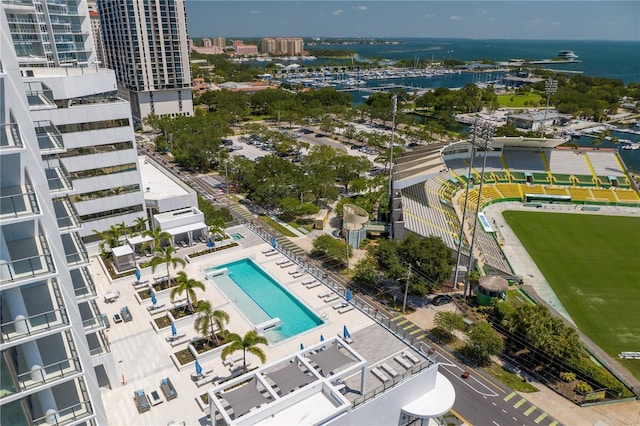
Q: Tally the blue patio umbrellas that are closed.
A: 9